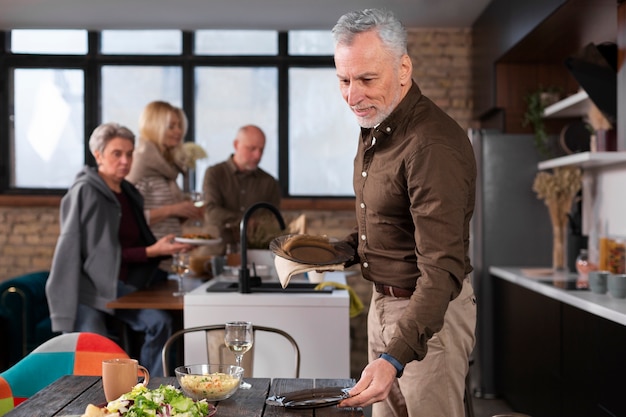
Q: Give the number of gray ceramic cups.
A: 2